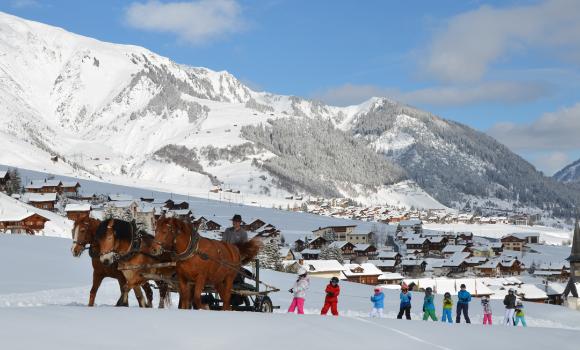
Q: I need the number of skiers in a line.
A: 10